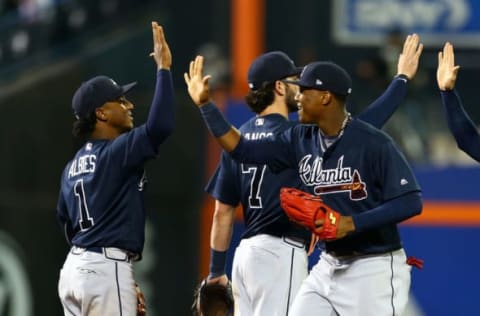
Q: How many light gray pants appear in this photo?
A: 3